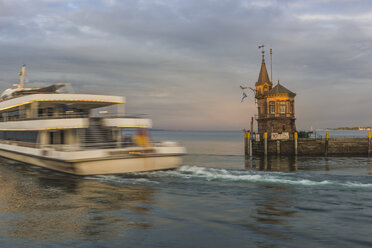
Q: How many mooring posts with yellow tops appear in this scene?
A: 6